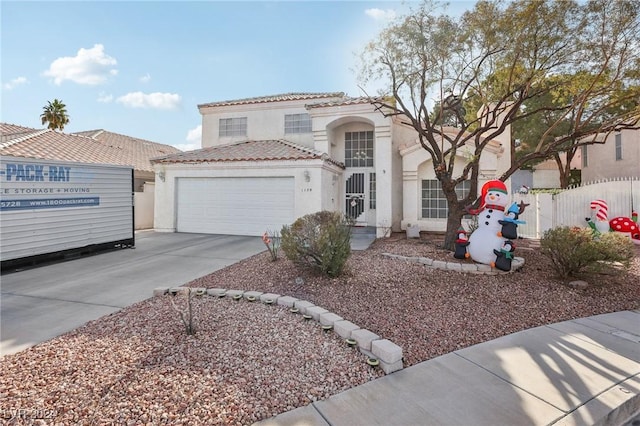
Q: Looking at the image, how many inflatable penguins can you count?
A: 3